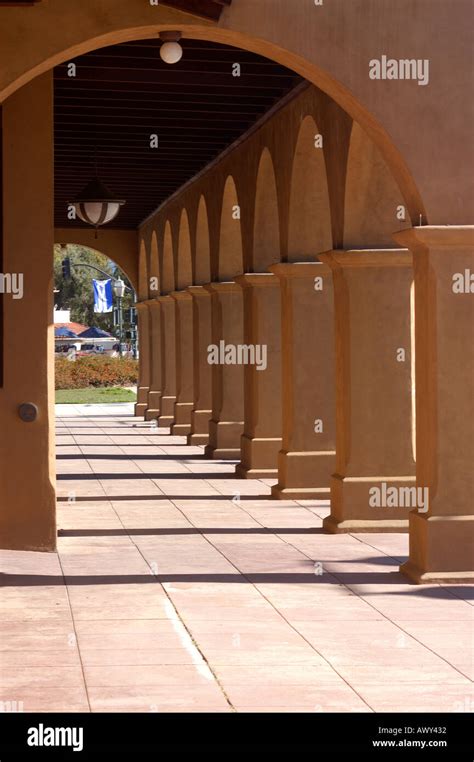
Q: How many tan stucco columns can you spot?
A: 10